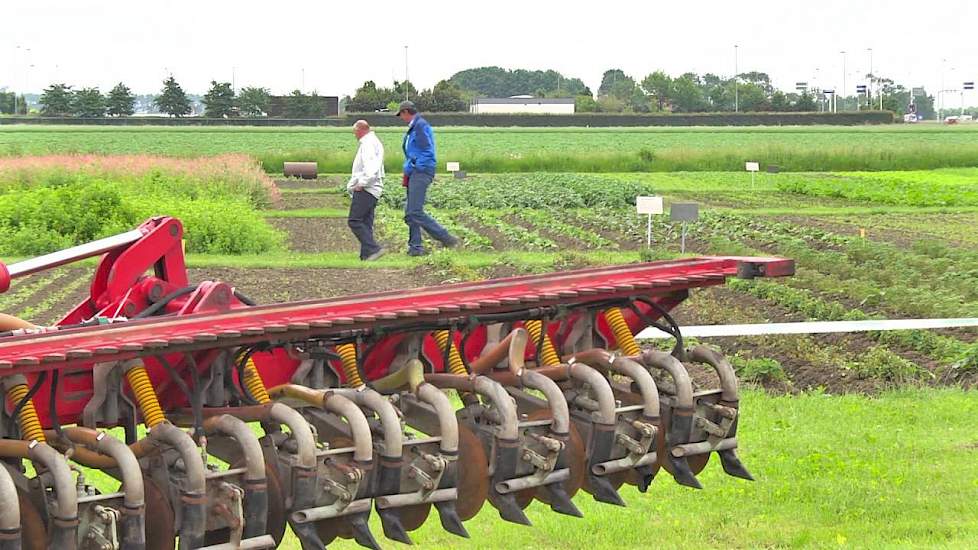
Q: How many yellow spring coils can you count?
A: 7